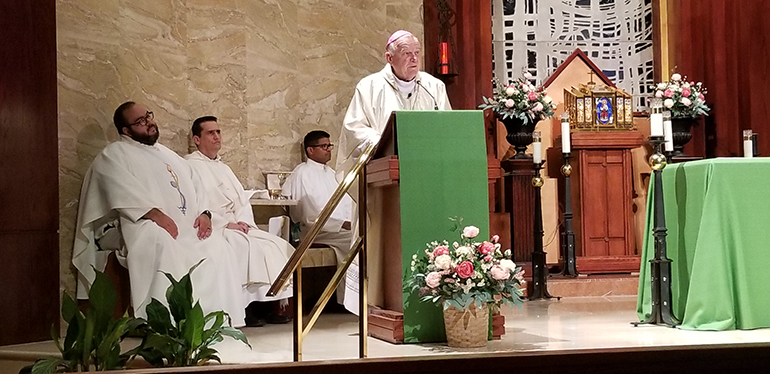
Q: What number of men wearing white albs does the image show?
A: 4